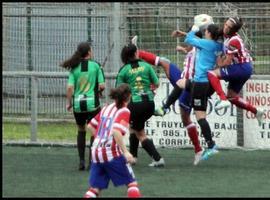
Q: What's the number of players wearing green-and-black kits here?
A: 2